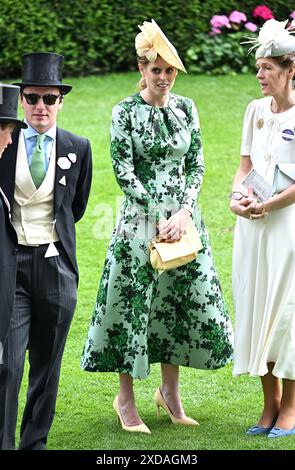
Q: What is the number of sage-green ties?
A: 1